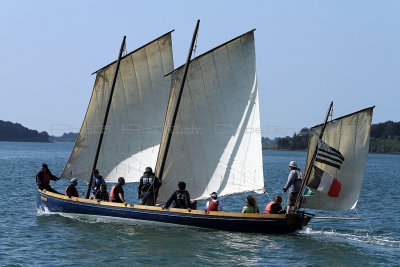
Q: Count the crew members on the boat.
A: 11